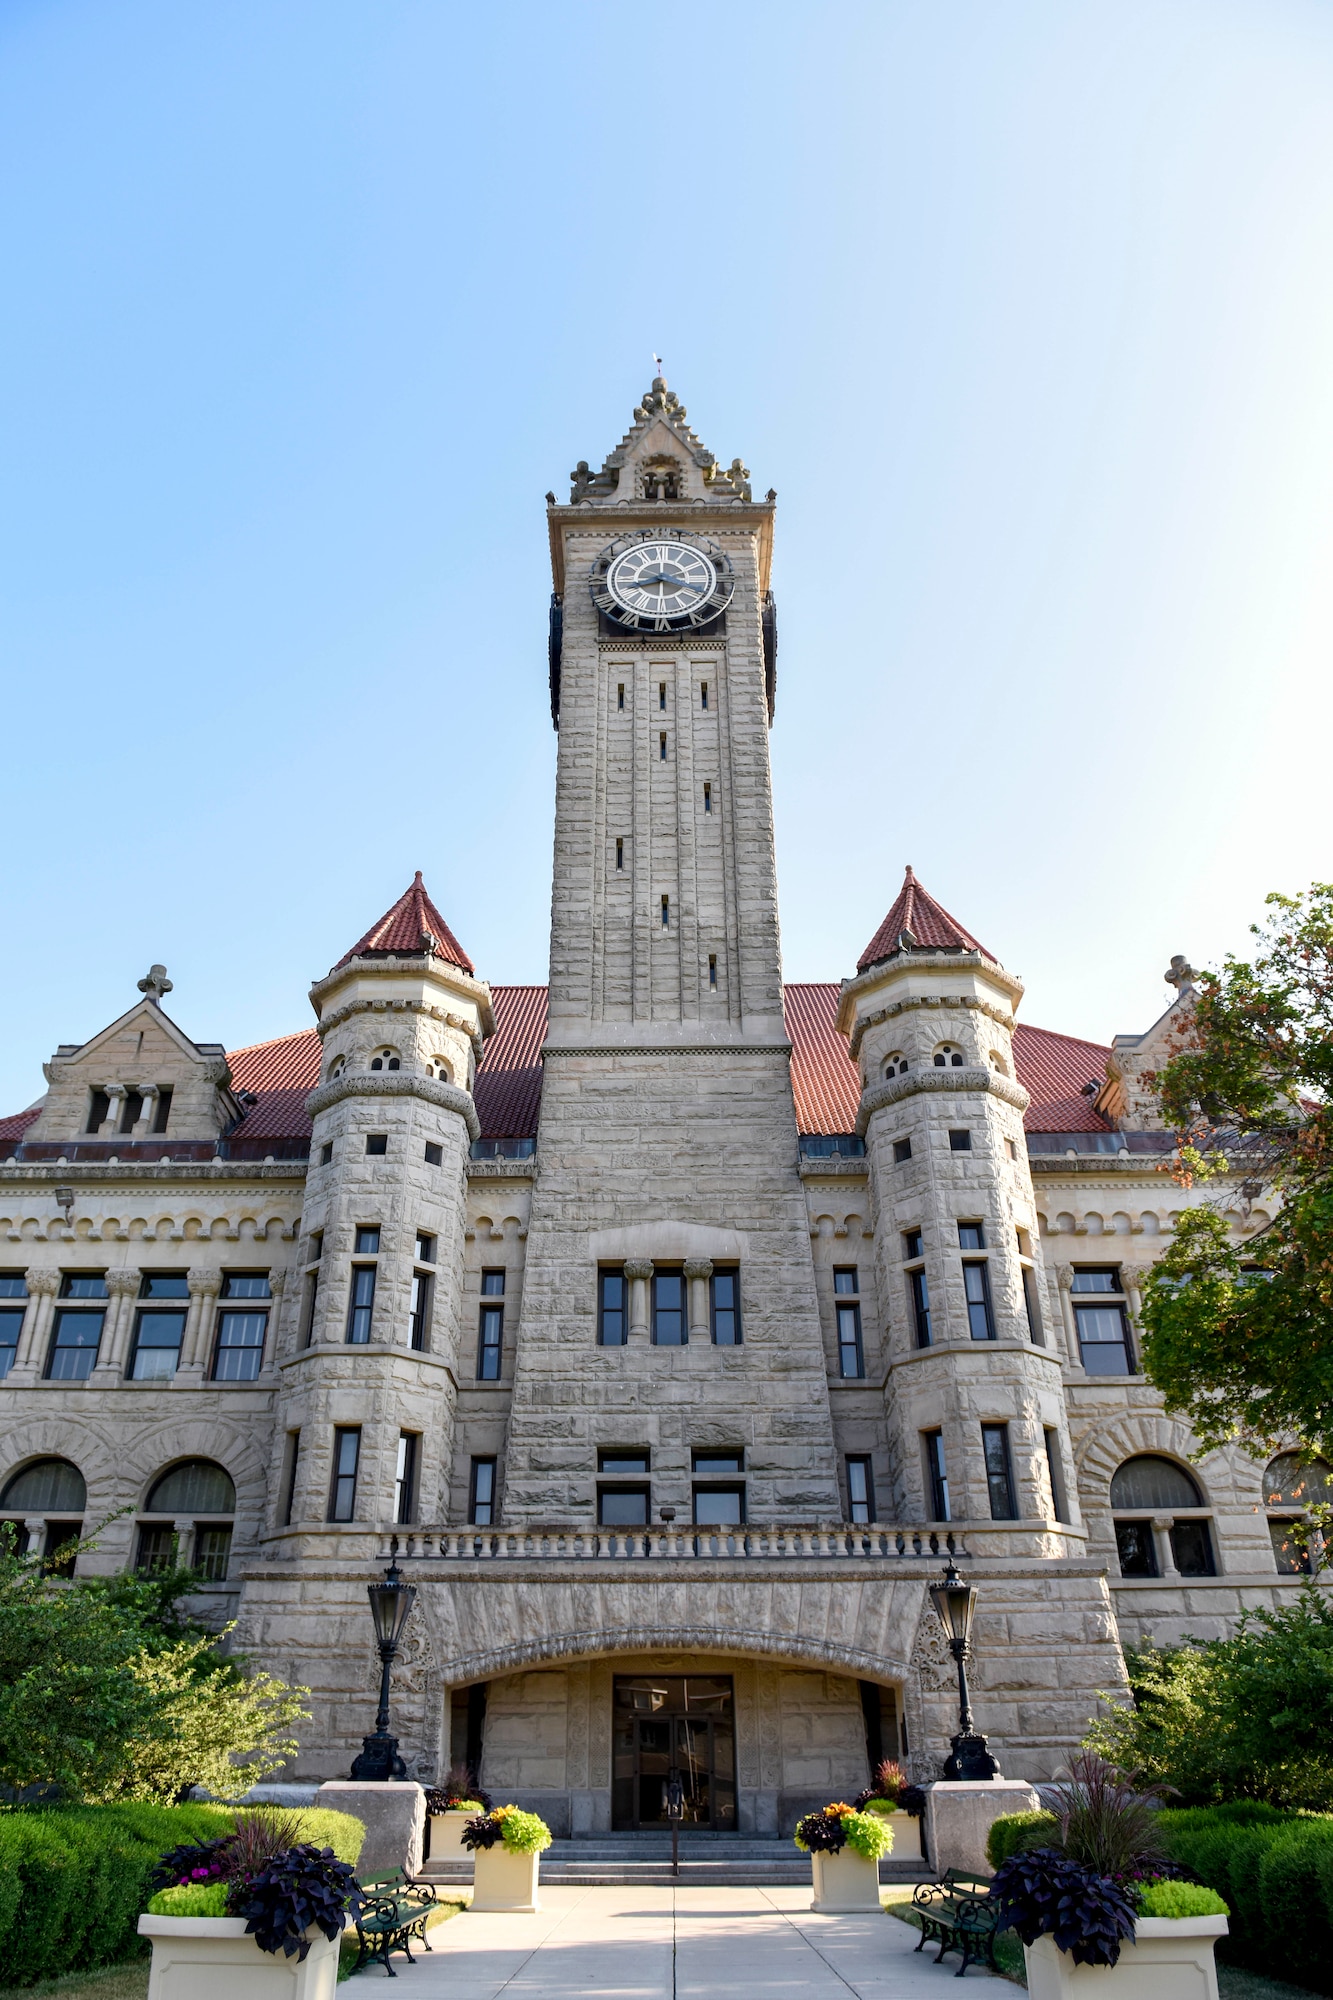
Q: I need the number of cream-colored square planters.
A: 6